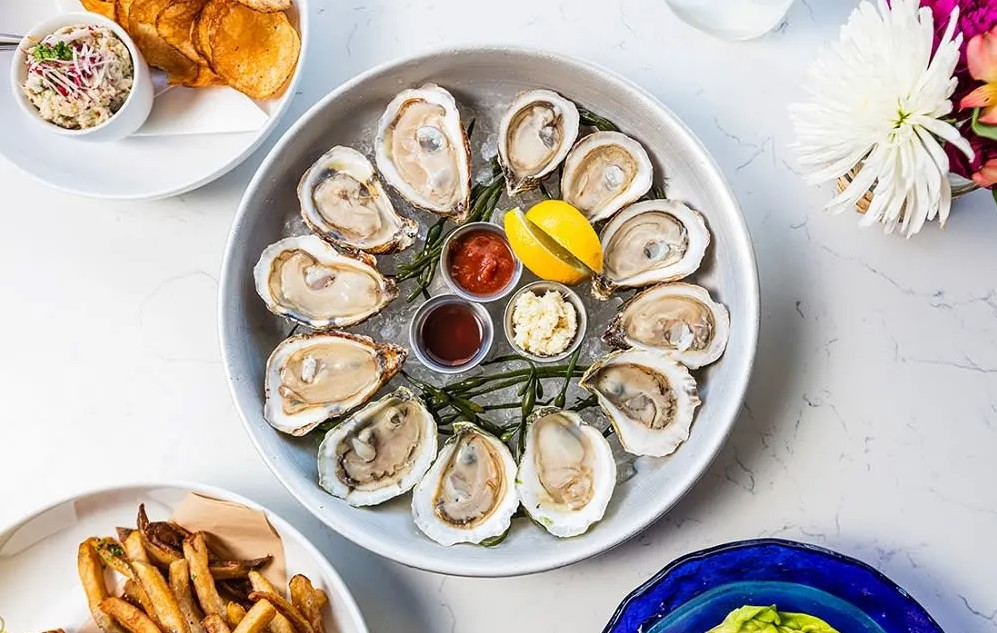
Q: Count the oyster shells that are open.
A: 12